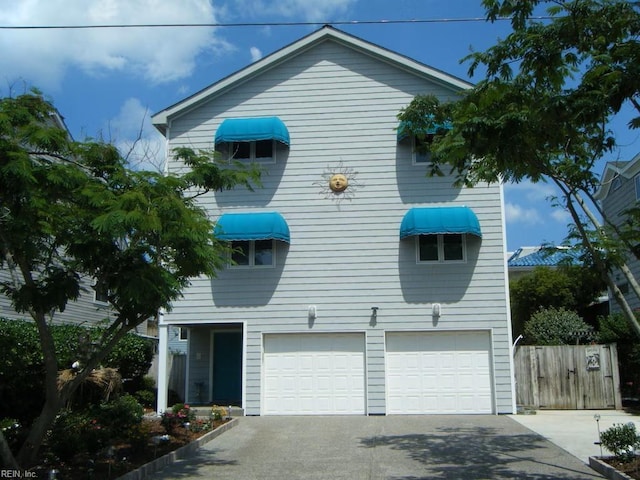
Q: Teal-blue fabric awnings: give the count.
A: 4